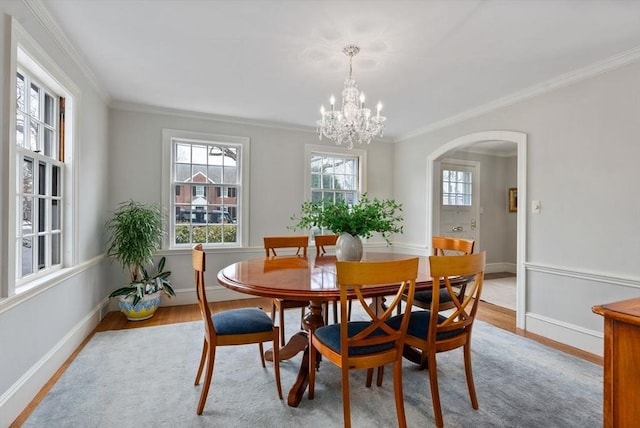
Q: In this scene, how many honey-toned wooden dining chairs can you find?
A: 6